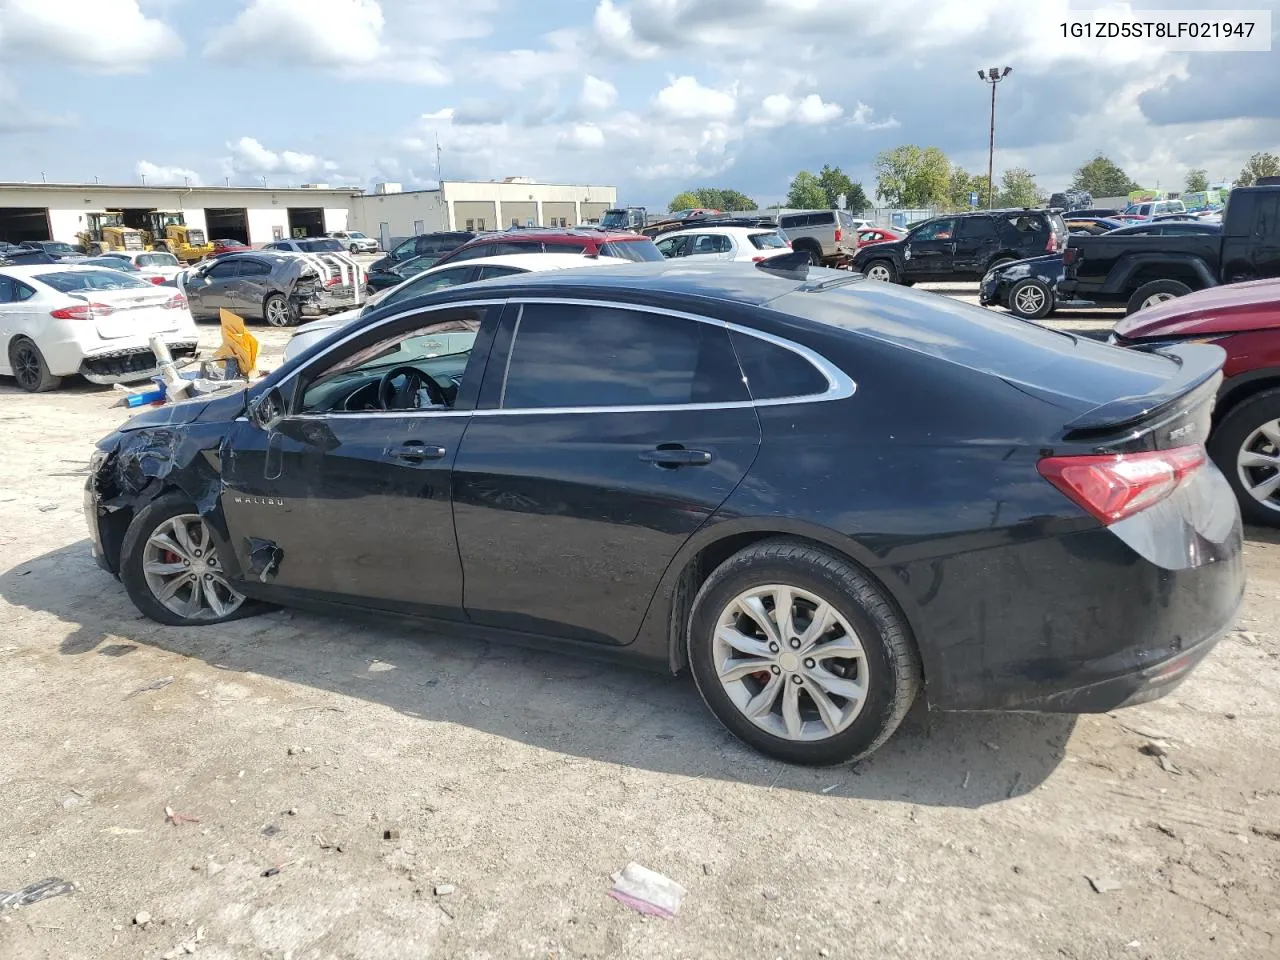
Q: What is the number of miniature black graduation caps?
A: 0